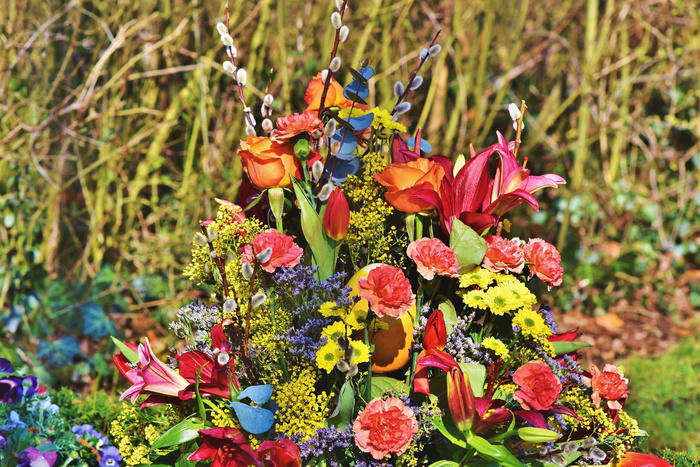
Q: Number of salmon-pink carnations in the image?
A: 9